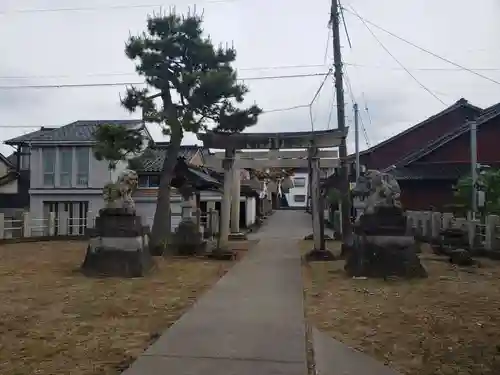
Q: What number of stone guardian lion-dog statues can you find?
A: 2